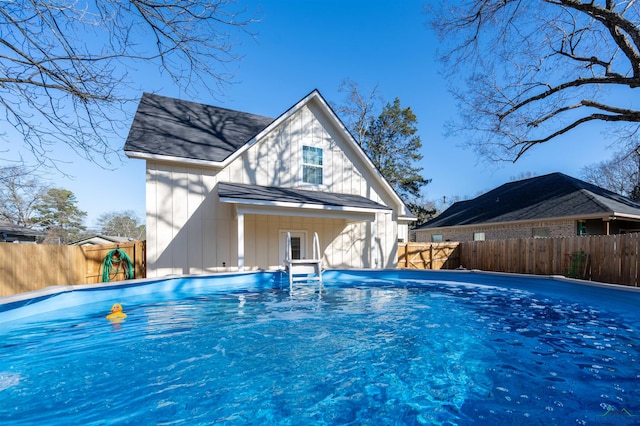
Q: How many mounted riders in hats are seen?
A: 0